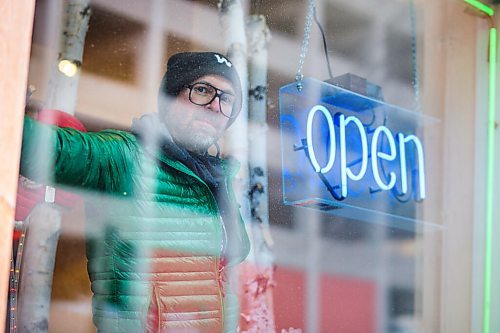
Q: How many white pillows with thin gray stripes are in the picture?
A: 0